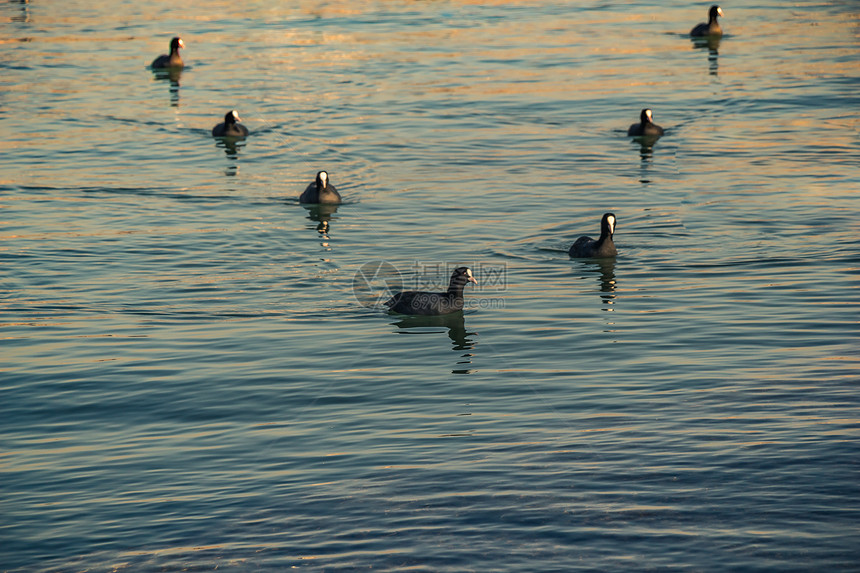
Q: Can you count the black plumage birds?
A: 7